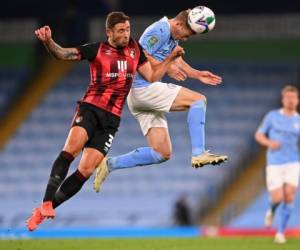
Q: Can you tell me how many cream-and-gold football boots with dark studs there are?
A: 2